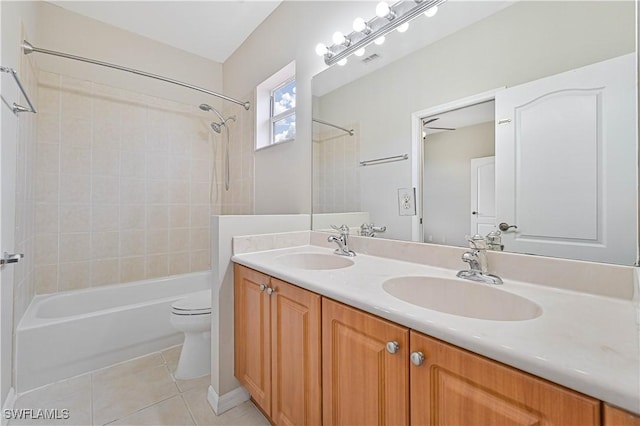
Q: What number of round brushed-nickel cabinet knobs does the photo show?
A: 4